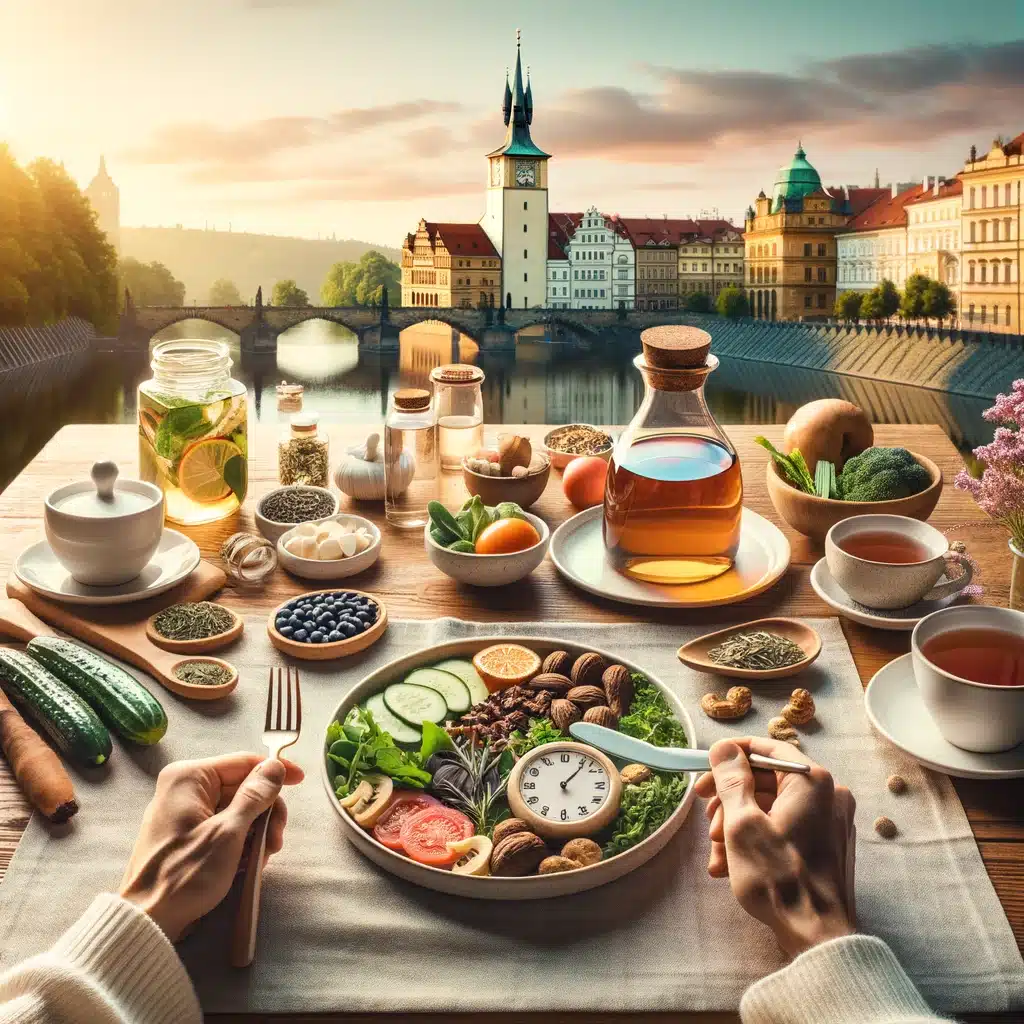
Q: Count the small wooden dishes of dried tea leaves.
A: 3